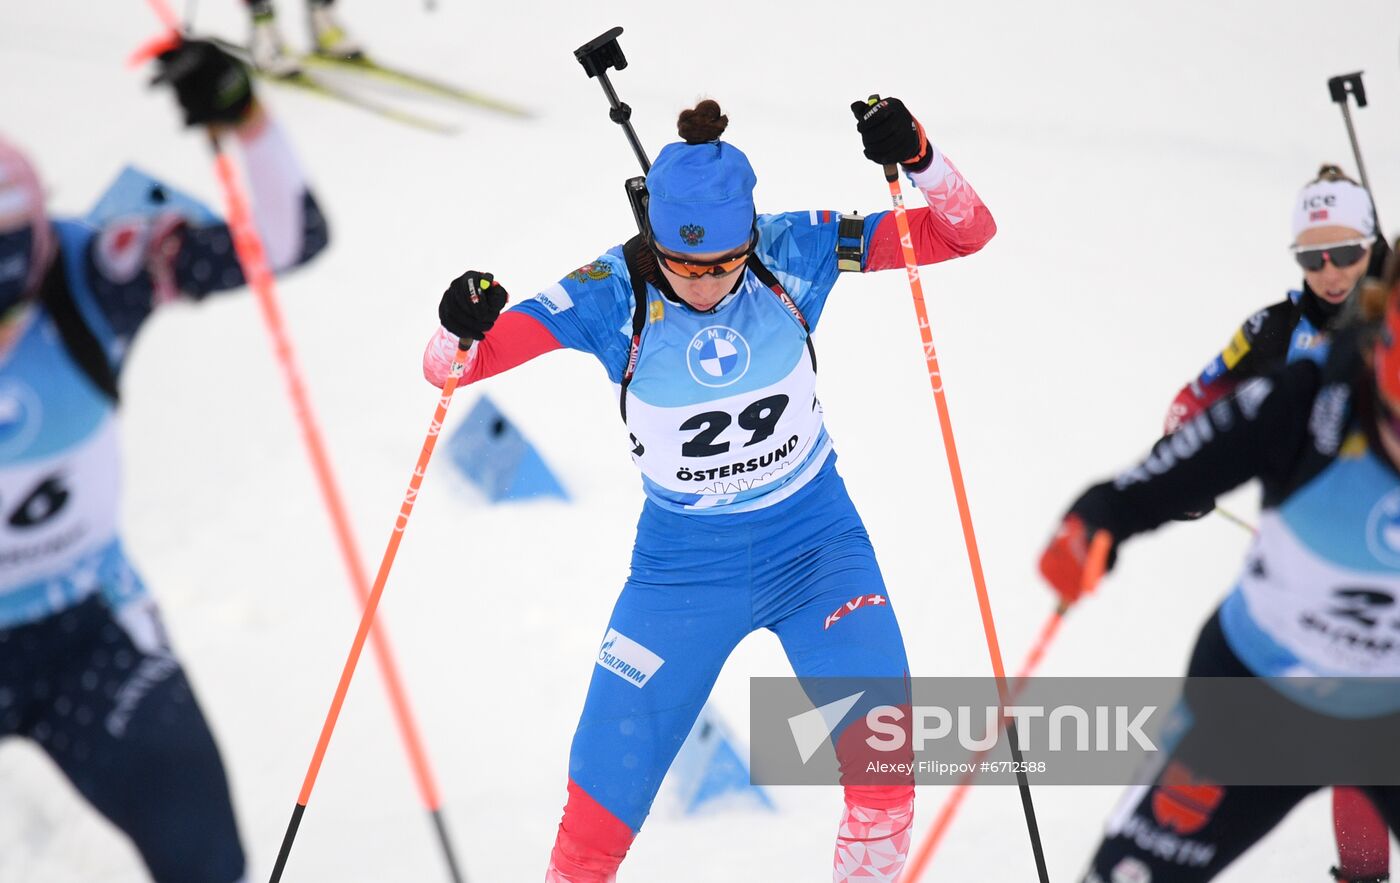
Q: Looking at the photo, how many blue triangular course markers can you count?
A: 3